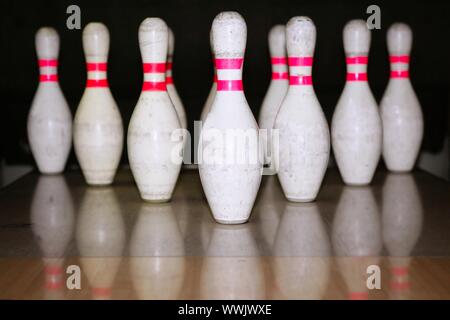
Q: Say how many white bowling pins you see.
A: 10